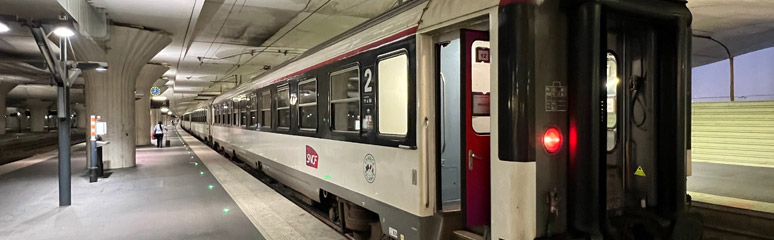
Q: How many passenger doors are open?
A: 1